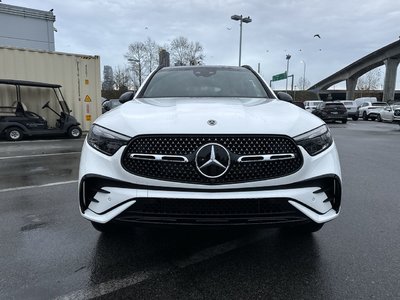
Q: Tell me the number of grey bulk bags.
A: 0